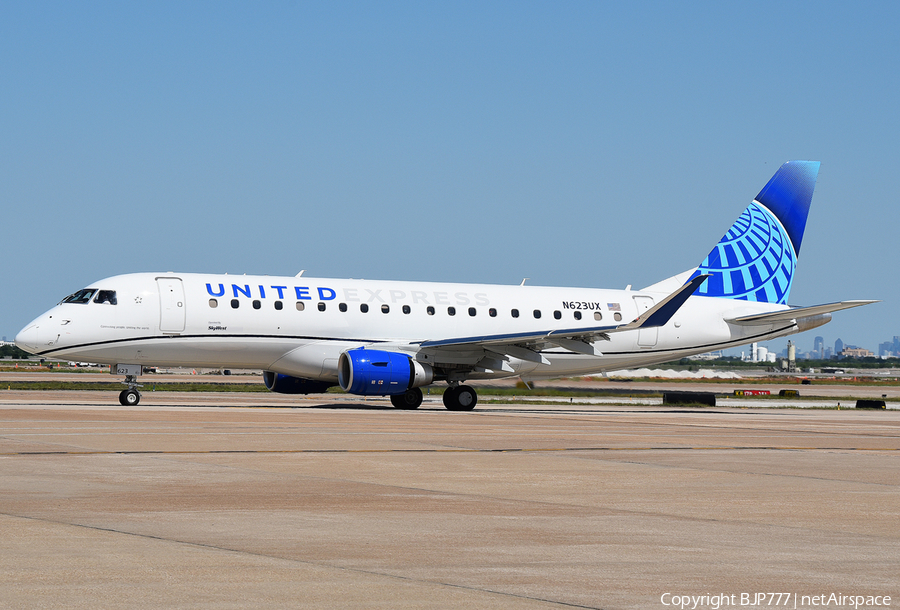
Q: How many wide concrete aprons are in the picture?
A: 1